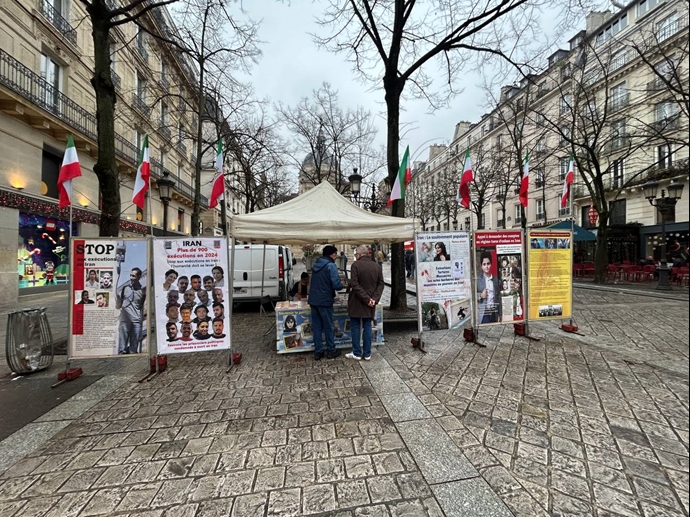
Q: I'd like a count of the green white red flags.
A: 7